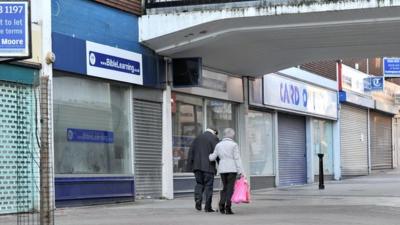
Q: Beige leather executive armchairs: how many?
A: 0